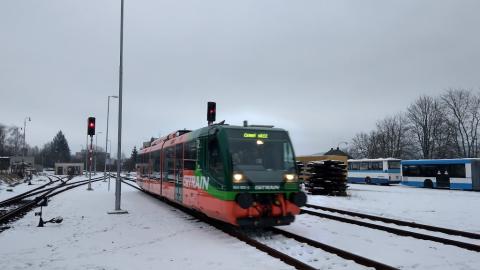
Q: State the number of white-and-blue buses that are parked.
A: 2